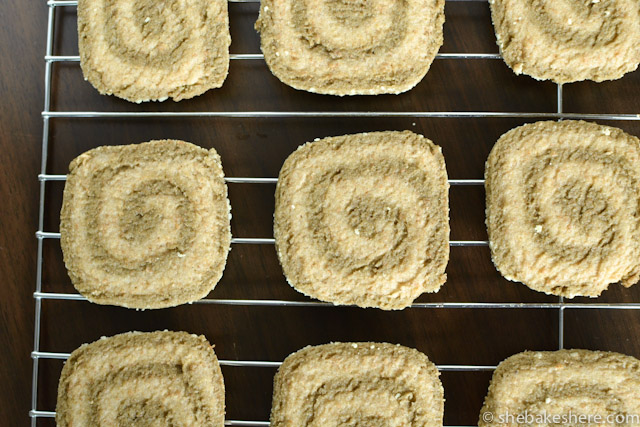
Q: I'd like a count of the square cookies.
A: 9